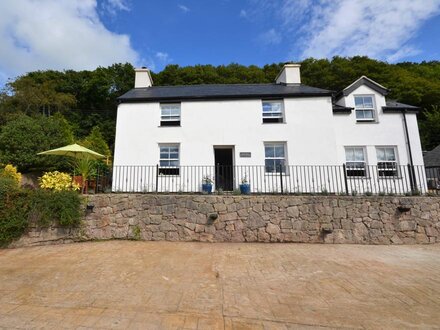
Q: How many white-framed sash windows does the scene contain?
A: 7